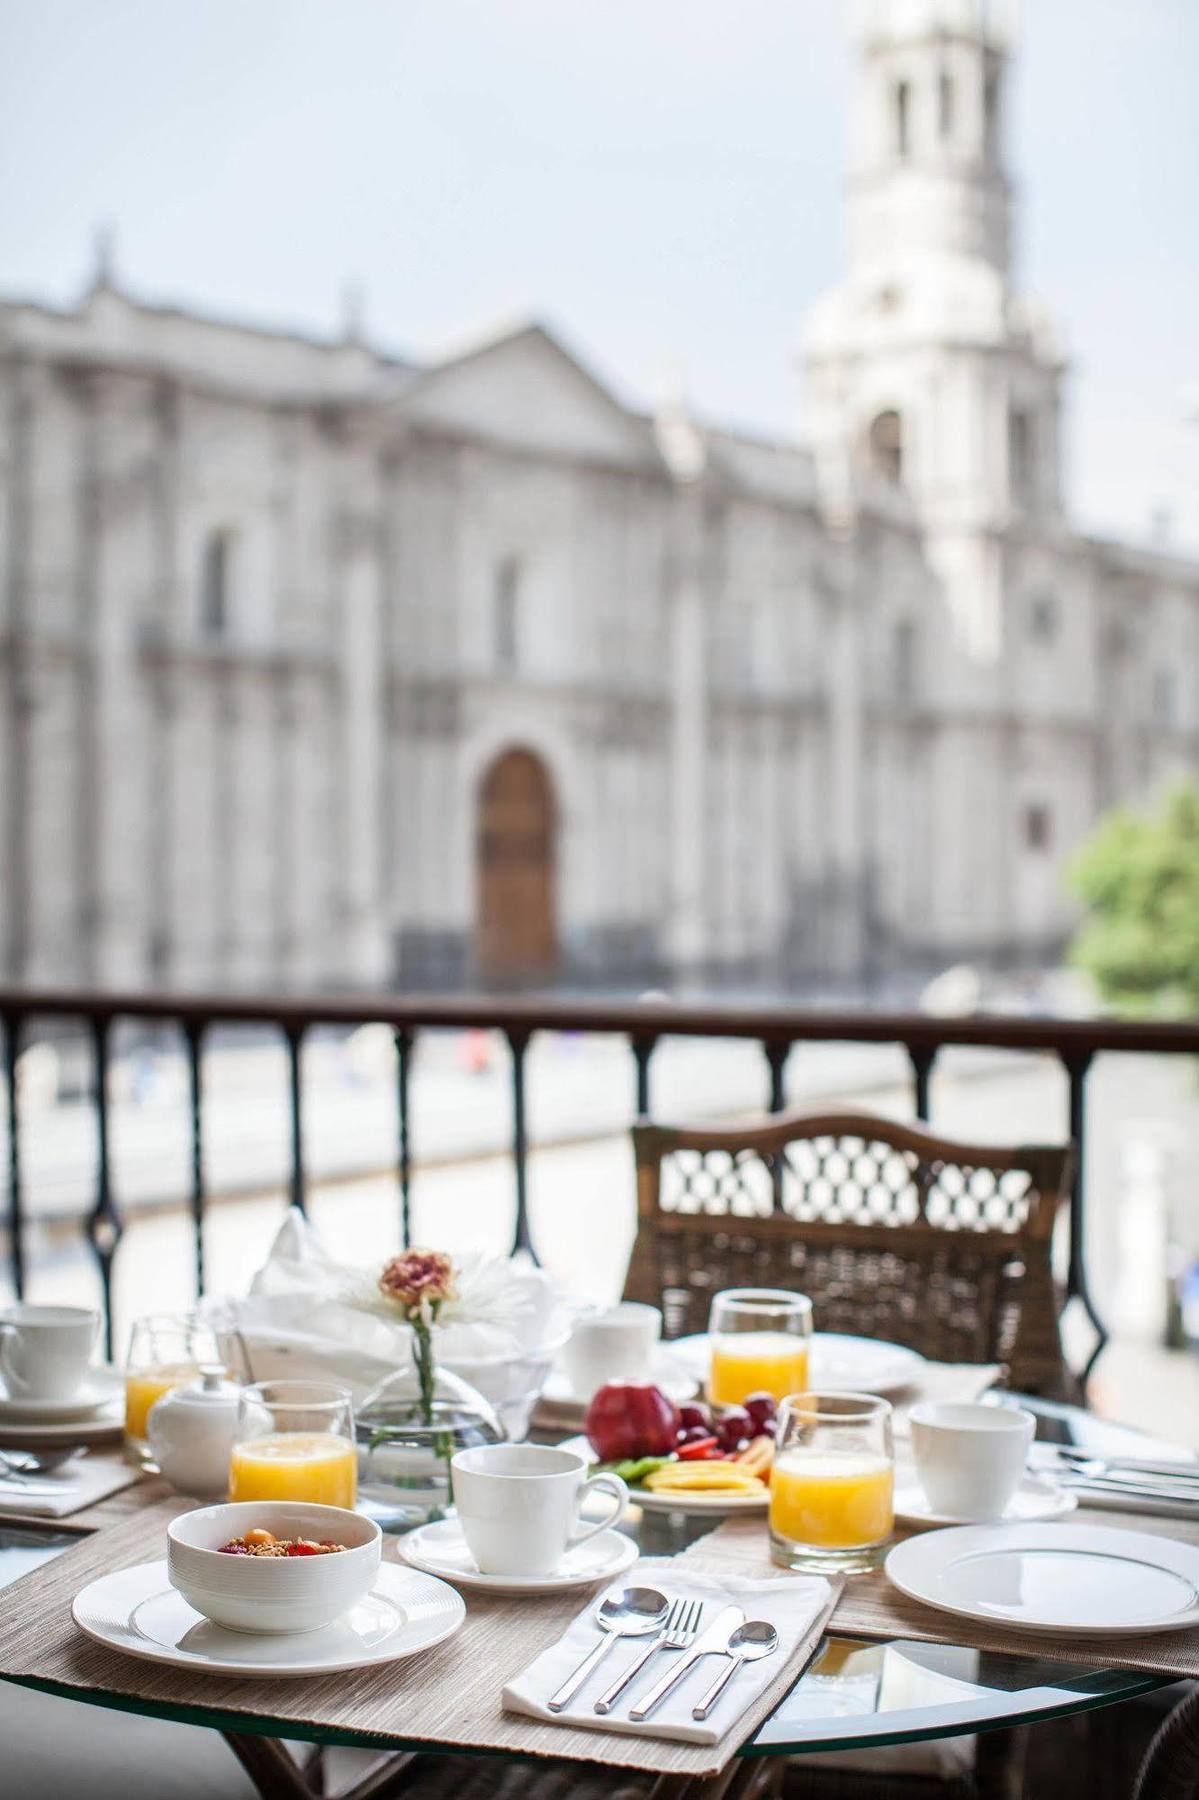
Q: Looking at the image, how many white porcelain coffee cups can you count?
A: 4